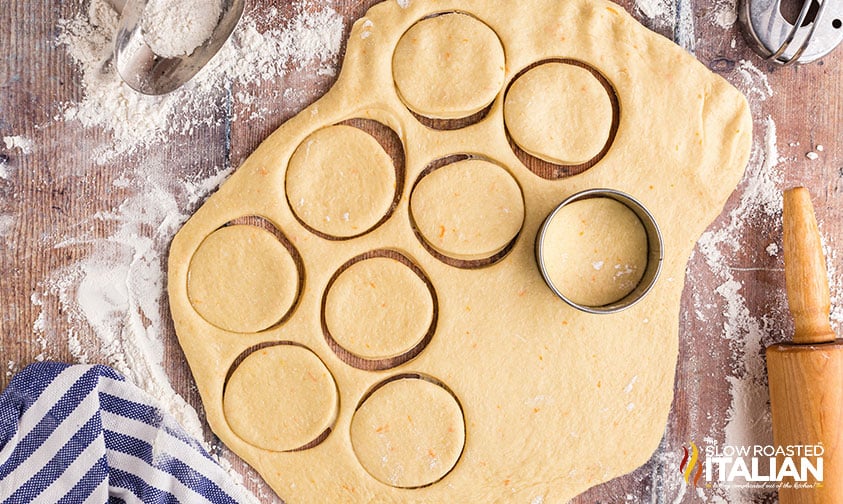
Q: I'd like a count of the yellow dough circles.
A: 9